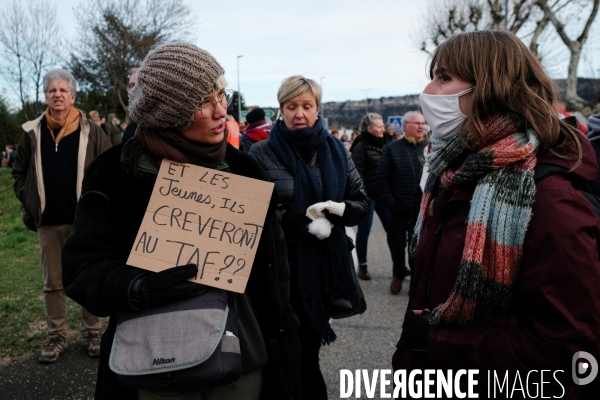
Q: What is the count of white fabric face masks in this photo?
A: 1